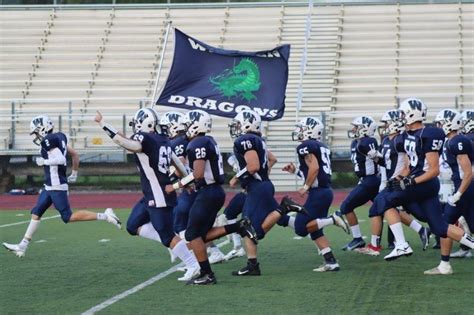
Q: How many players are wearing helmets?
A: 11